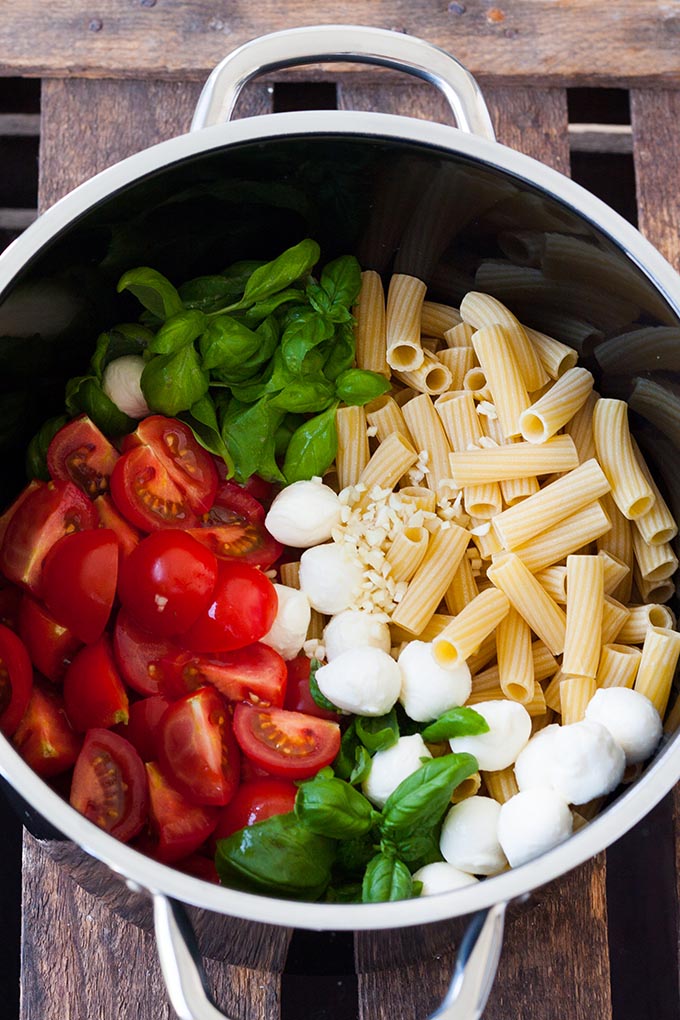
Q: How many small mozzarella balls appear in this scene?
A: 15